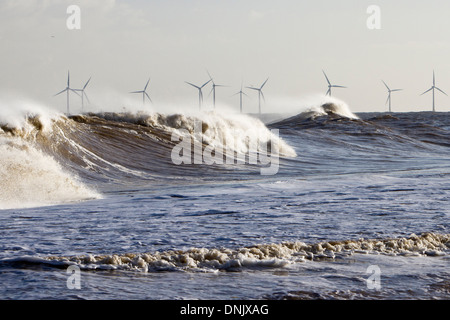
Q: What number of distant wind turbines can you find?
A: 10